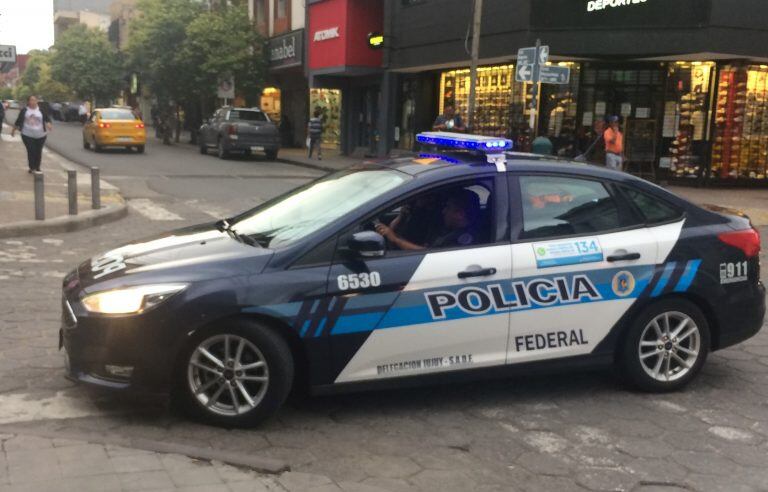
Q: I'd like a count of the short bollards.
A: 3